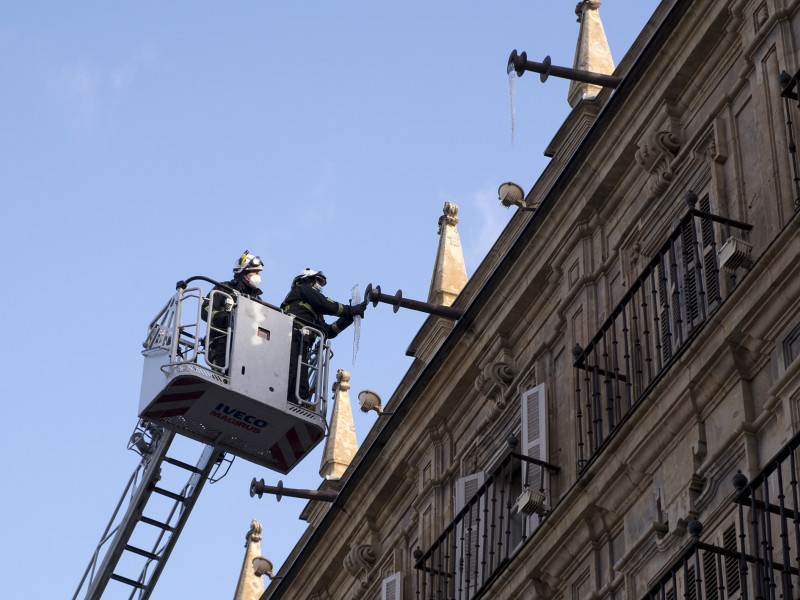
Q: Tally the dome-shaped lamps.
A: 3